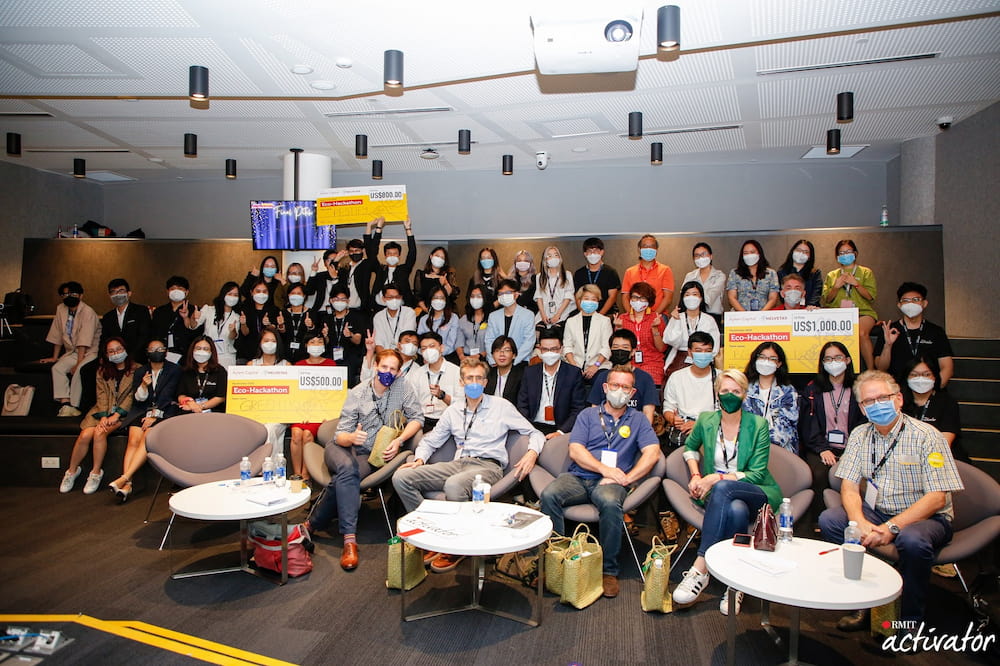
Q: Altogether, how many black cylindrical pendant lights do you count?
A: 15